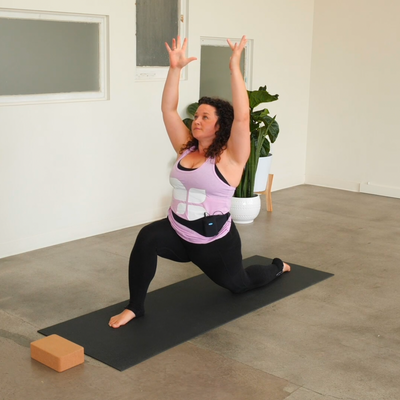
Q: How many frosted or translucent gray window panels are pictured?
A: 3